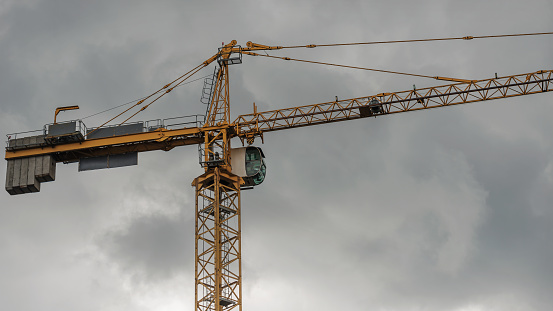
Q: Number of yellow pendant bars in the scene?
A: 4